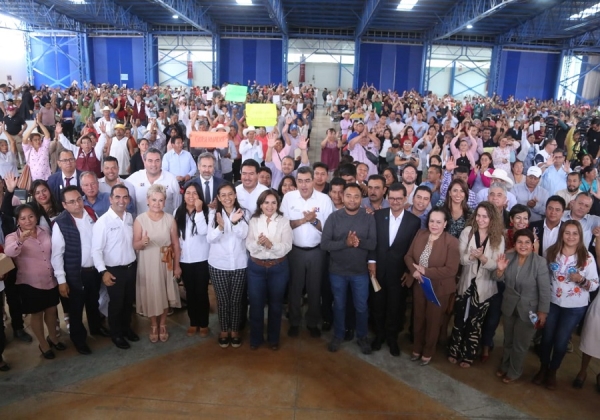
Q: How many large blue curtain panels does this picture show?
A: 5